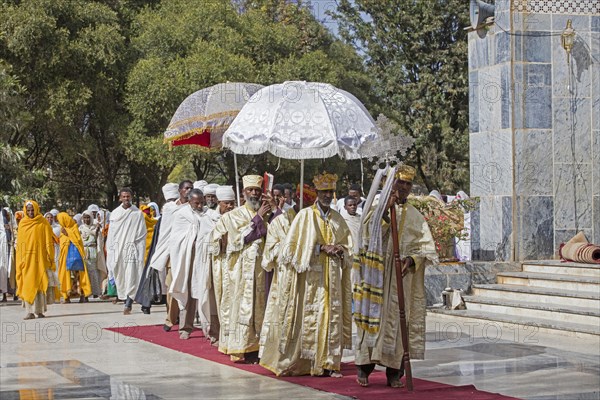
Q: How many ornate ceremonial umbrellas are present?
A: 2